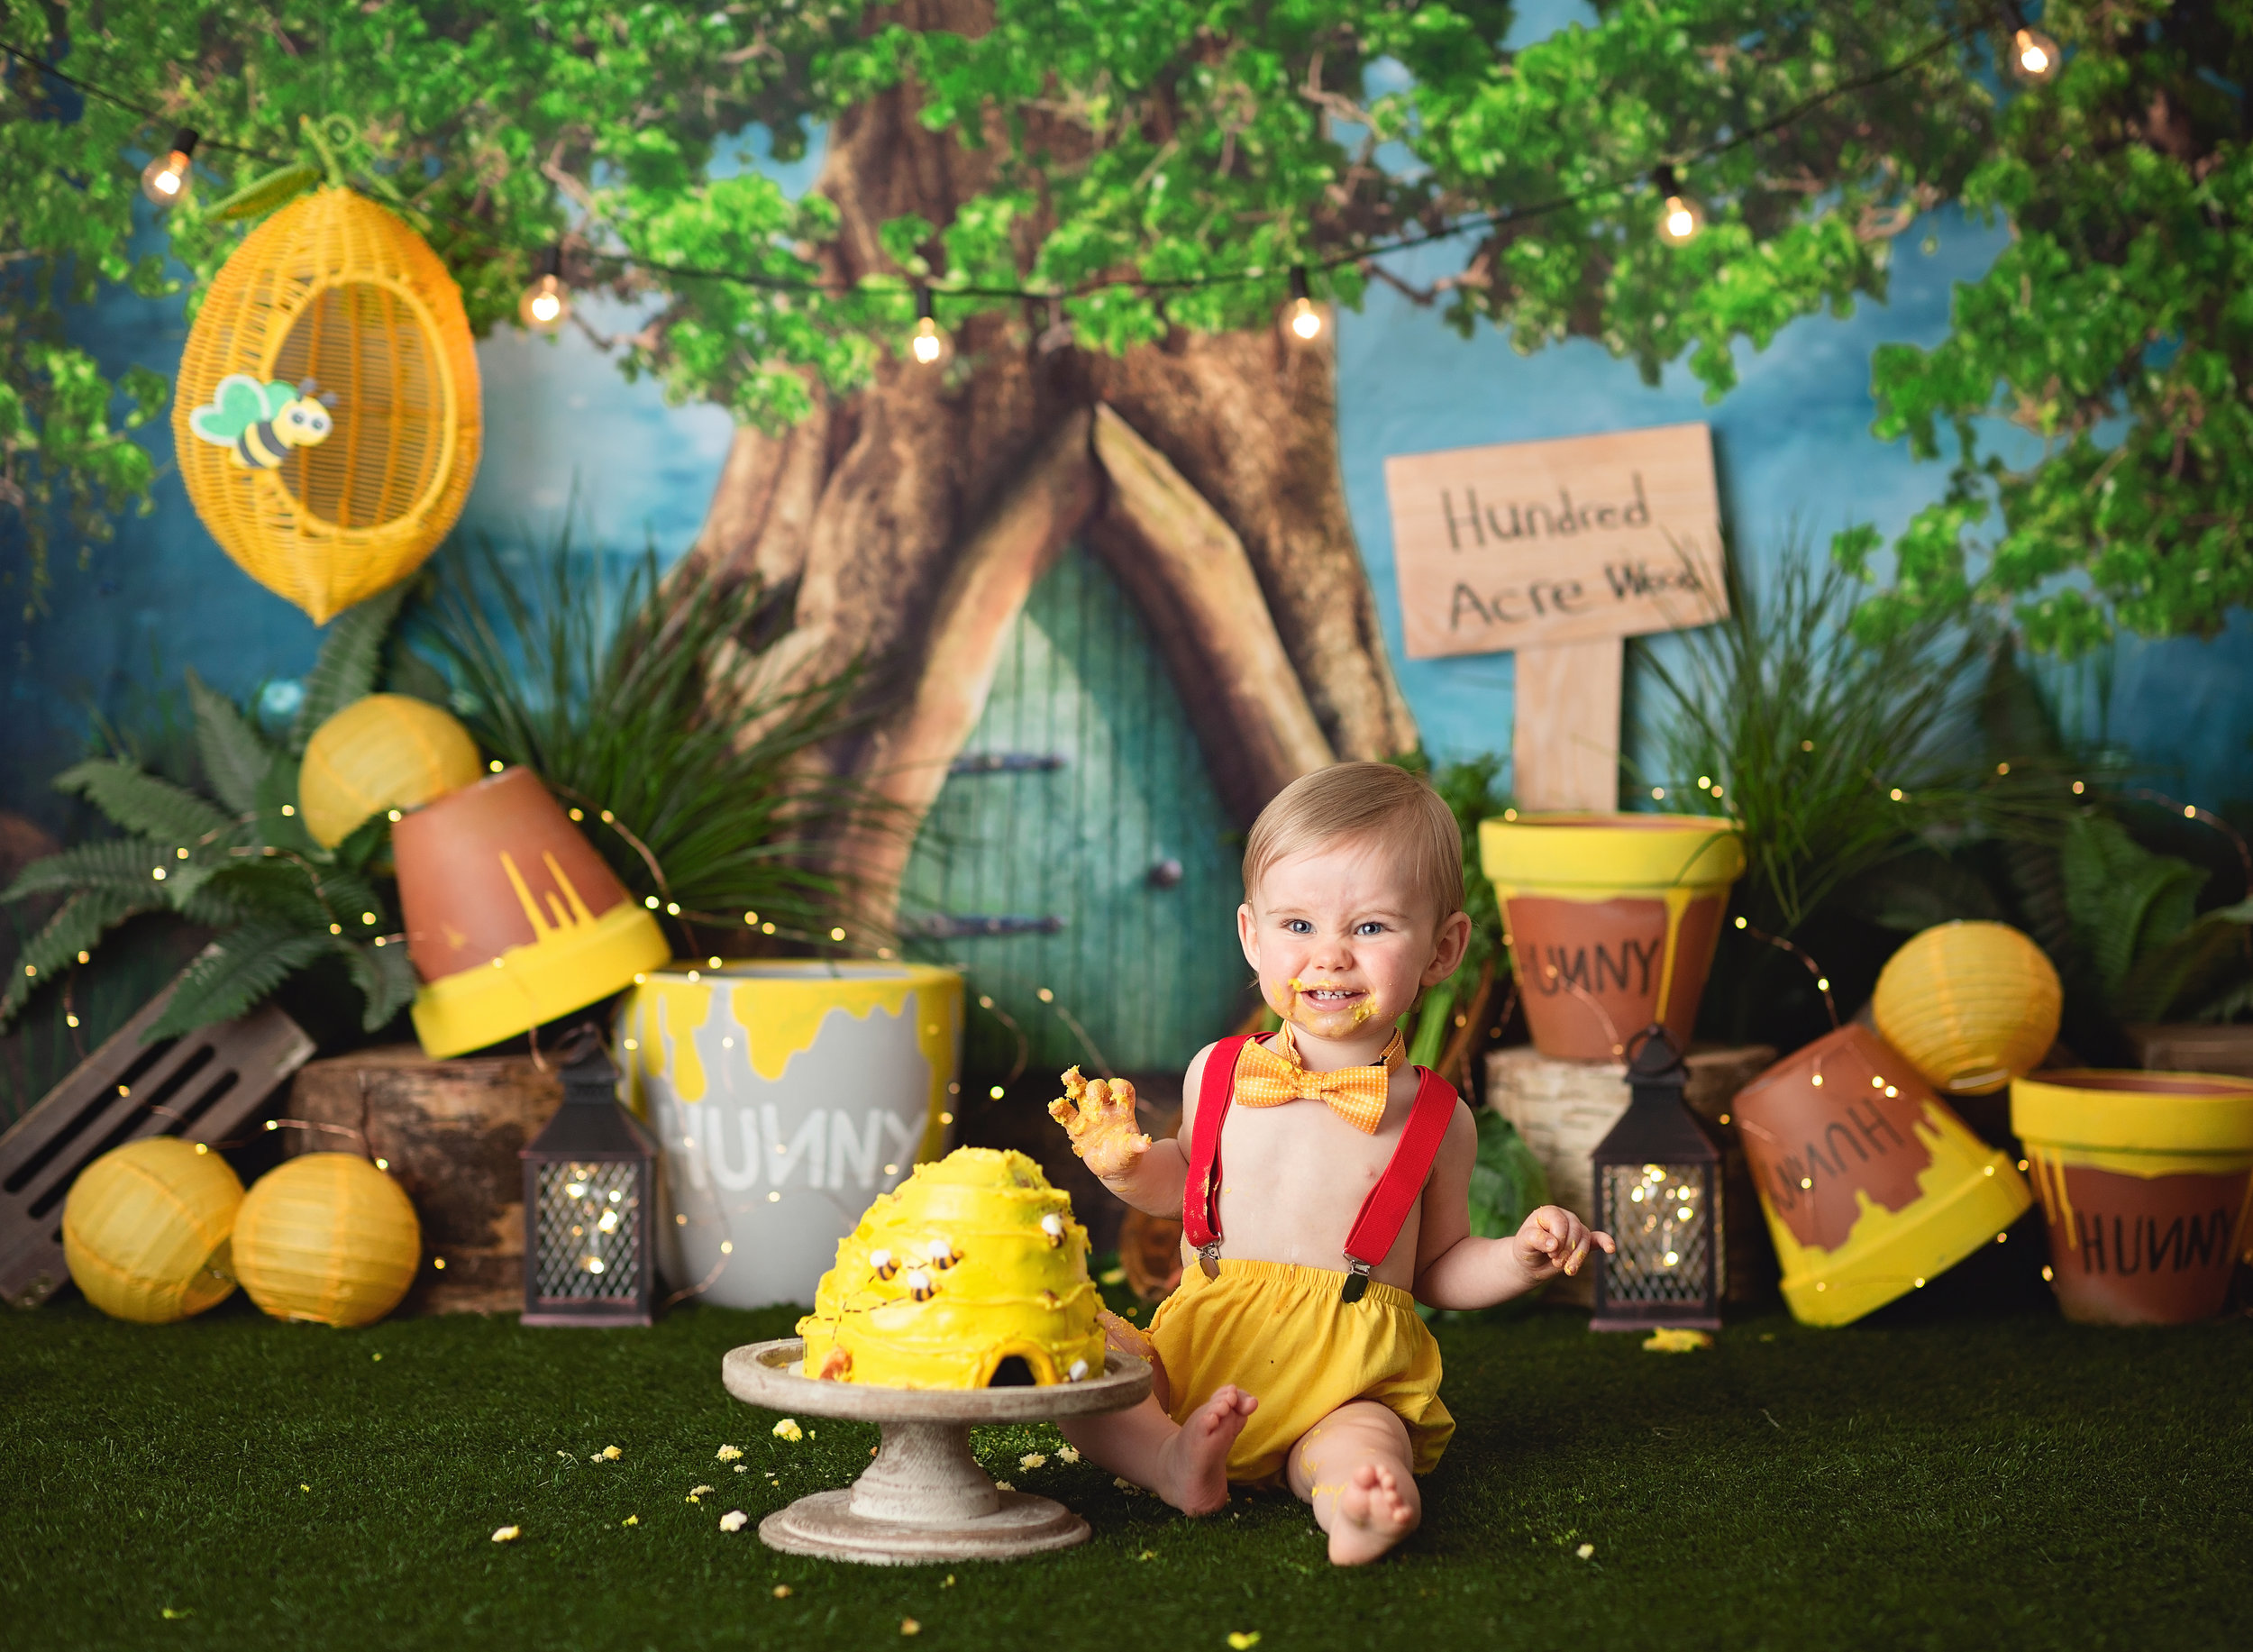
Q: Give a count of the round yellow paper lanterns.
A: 4